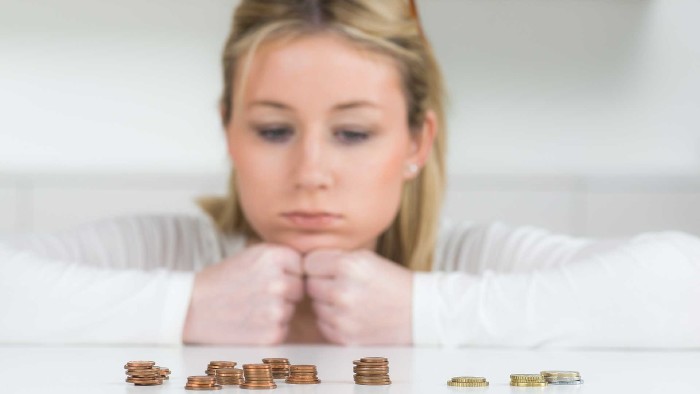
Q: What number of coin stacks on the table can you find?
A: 12